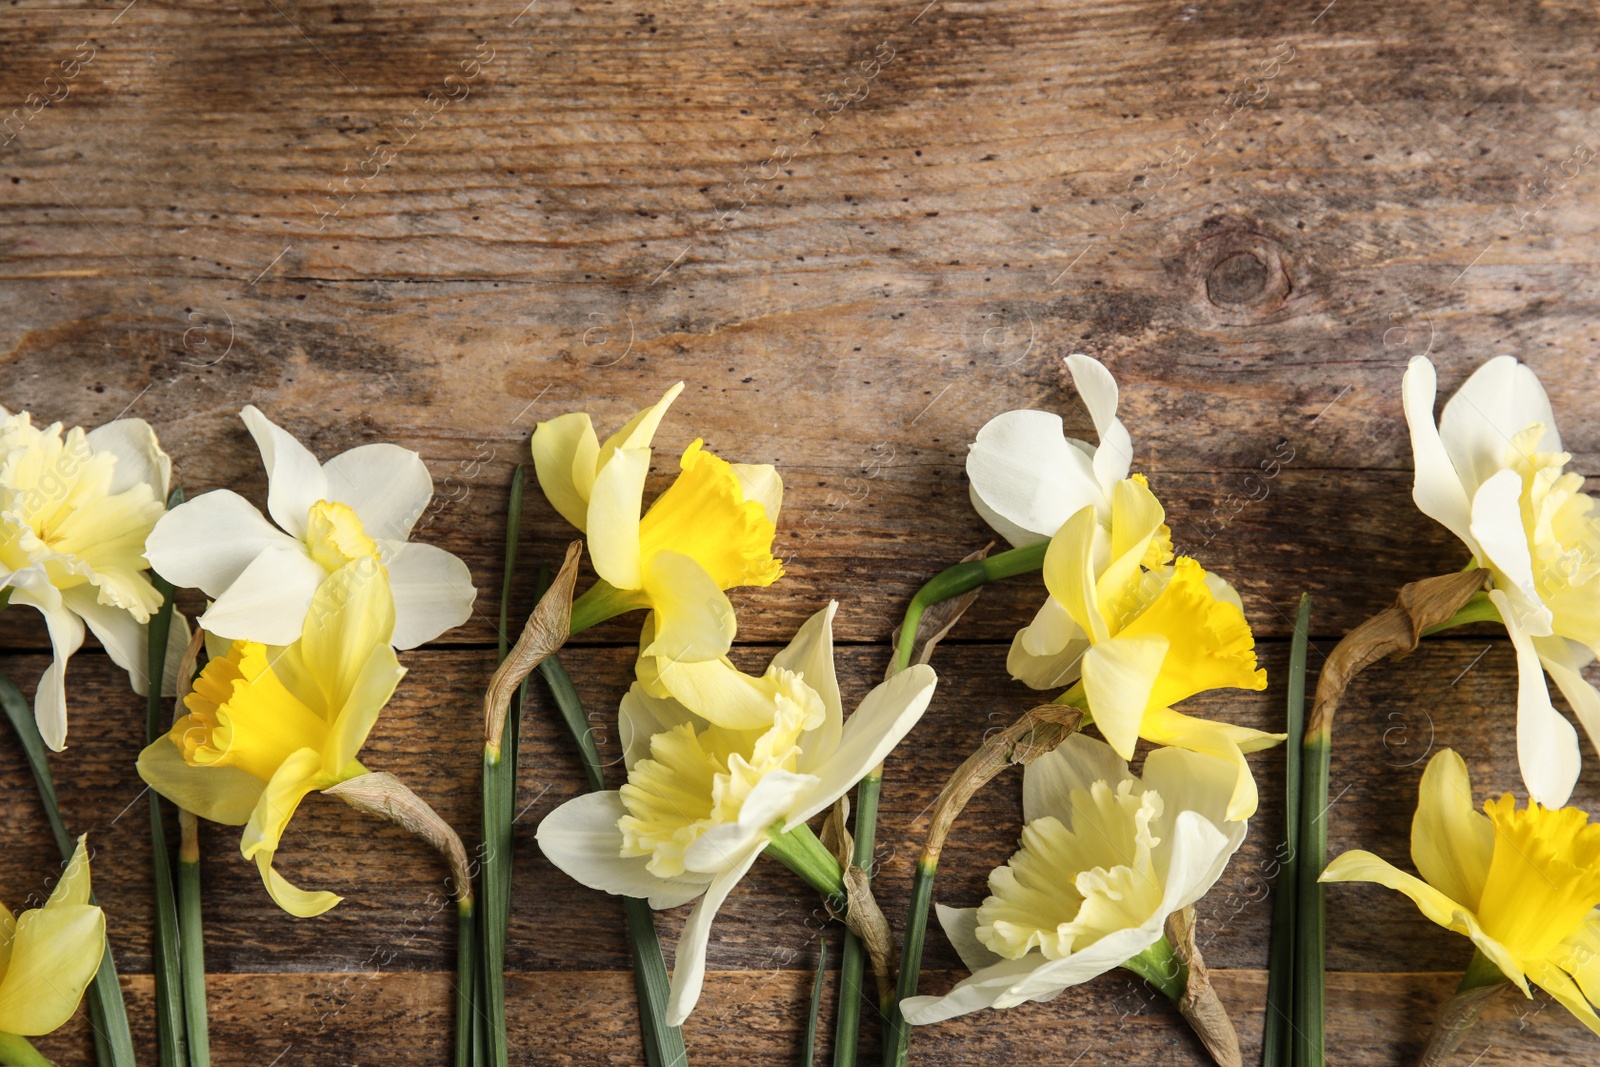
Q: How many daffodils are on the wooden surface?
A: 11